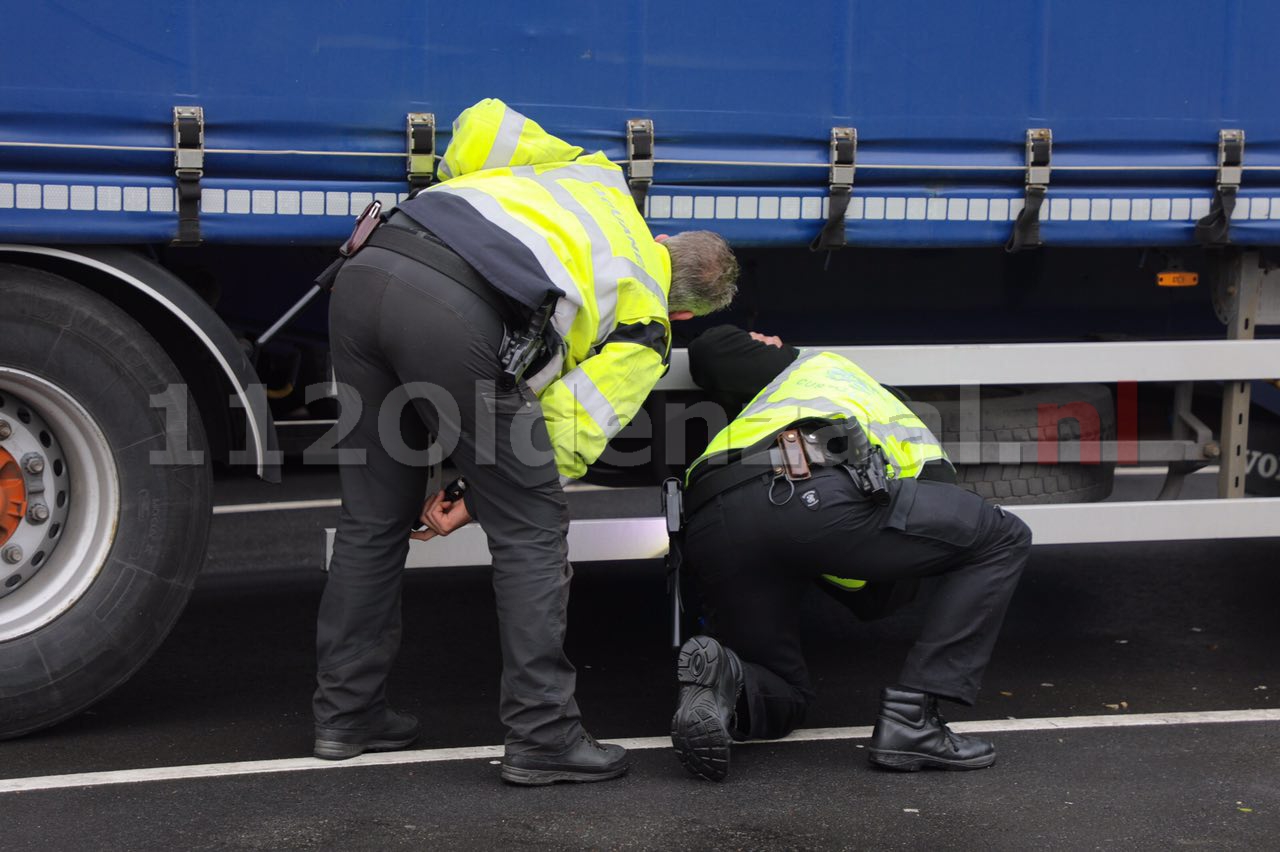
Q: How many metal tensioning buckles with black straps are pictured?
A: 6